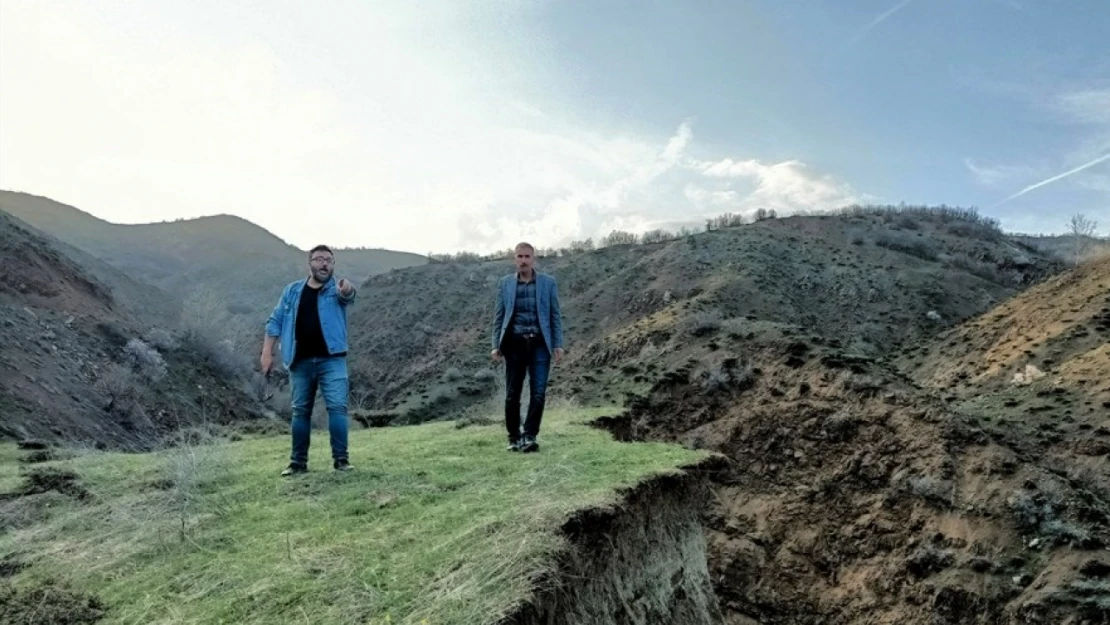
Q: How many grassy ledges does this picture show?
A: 1